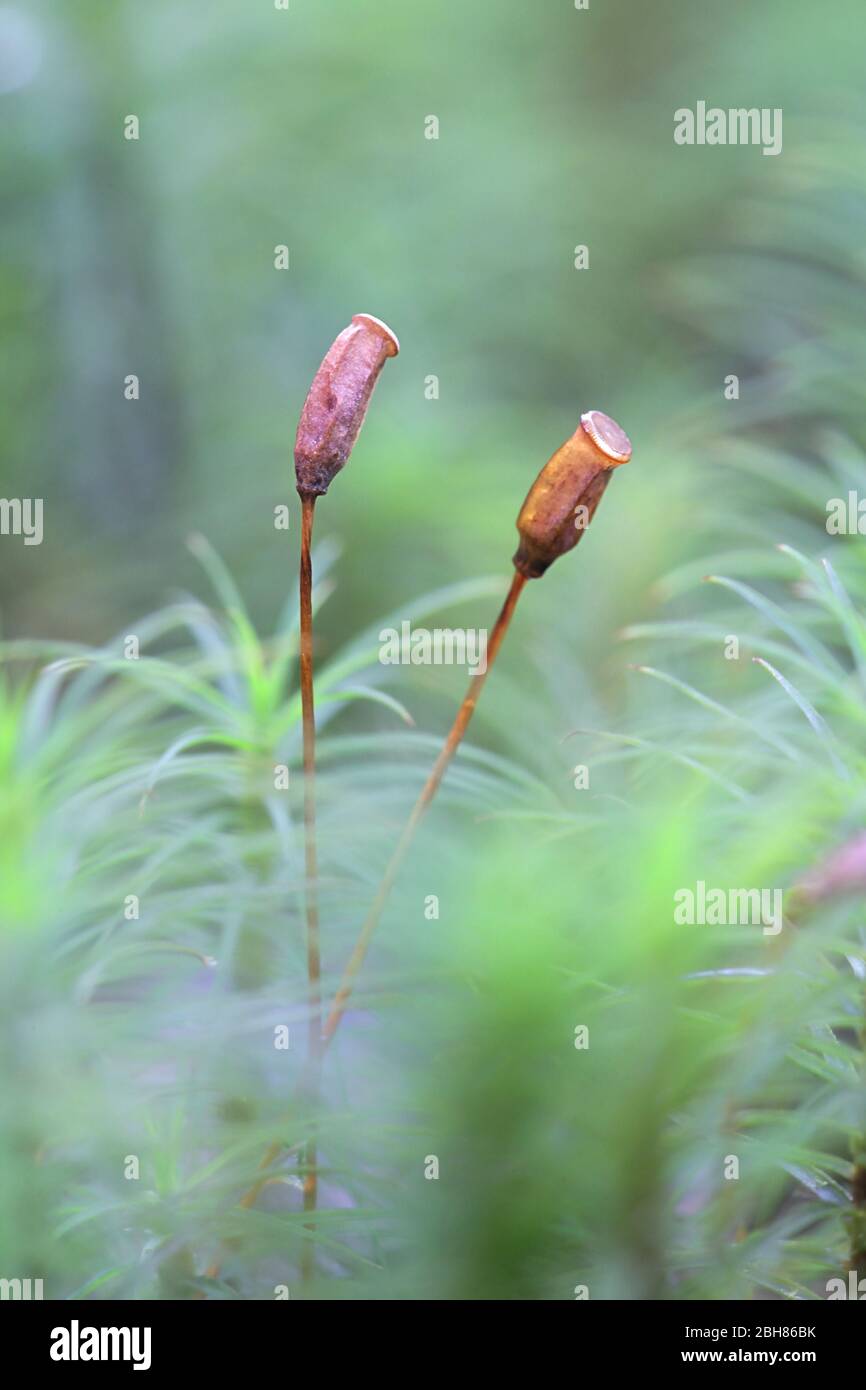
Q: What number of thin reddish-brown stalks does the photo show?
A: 2